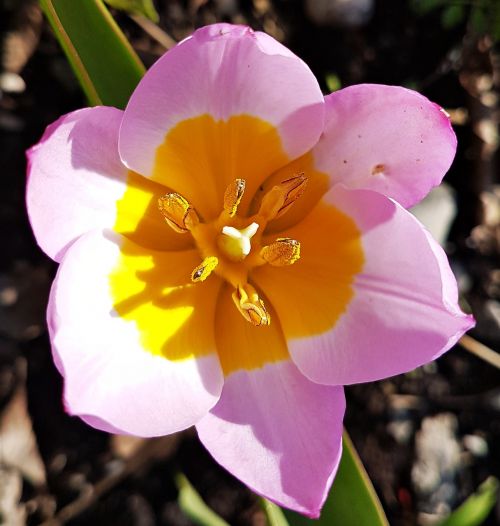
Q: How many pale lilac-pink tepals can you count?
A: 6